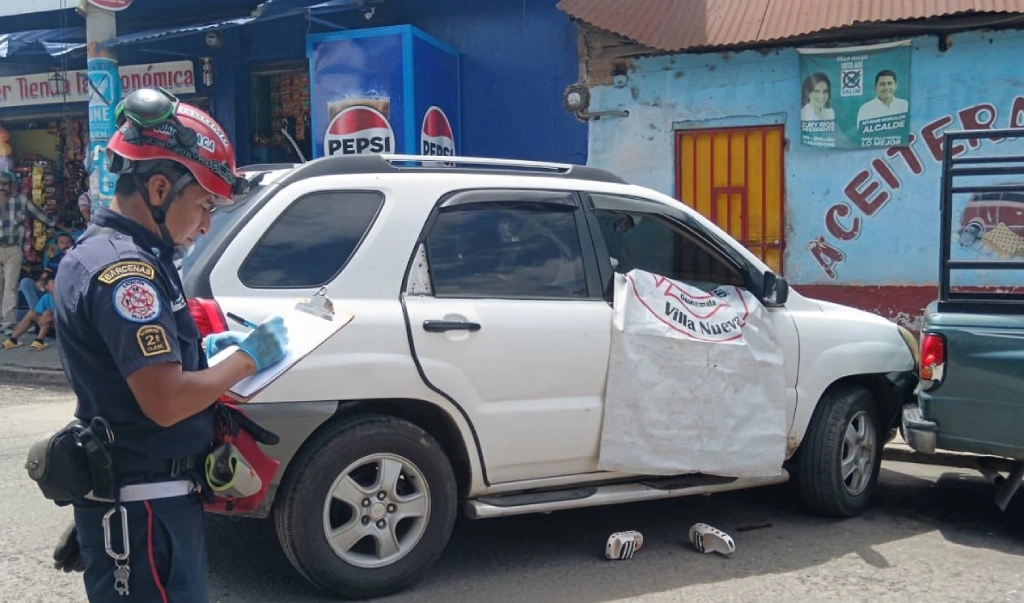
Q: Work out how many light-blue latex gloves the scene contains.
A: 2